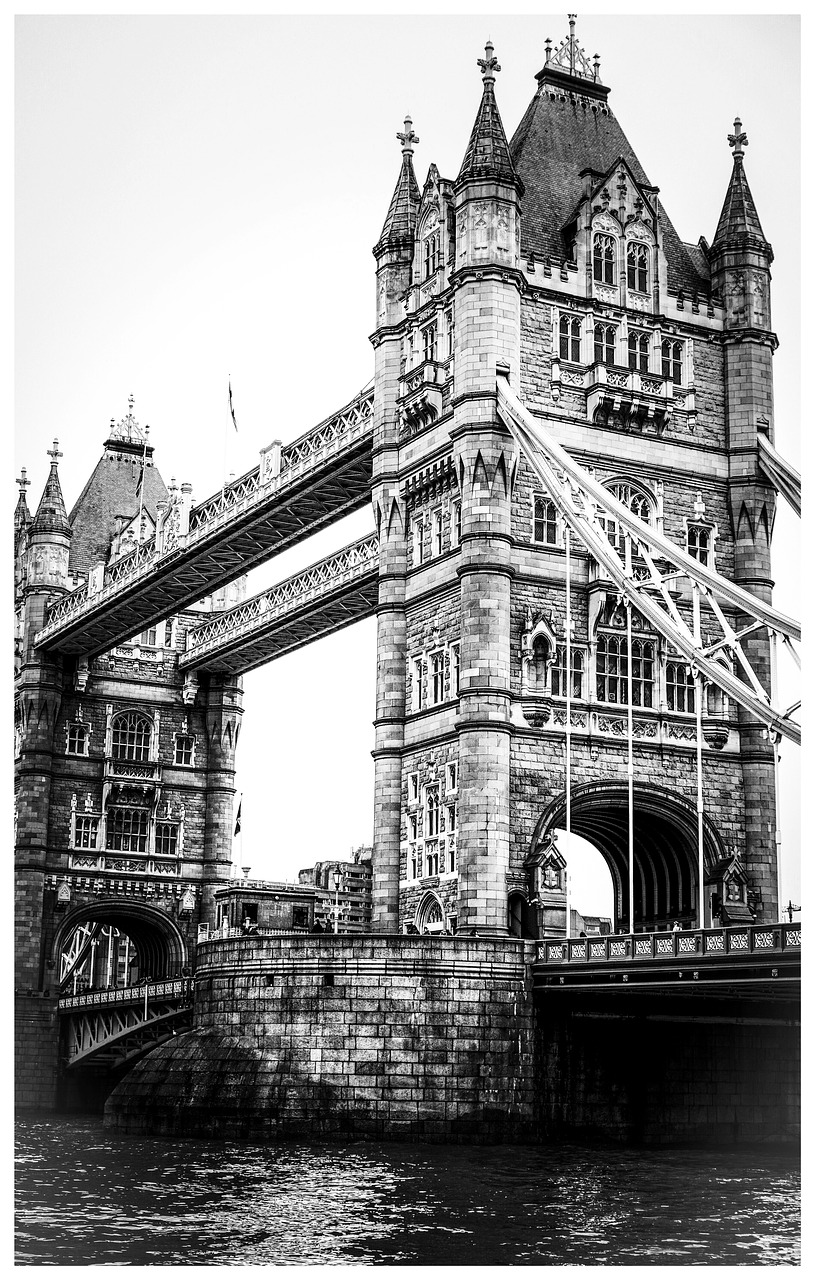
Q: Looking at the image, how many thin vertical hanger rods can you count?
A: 4